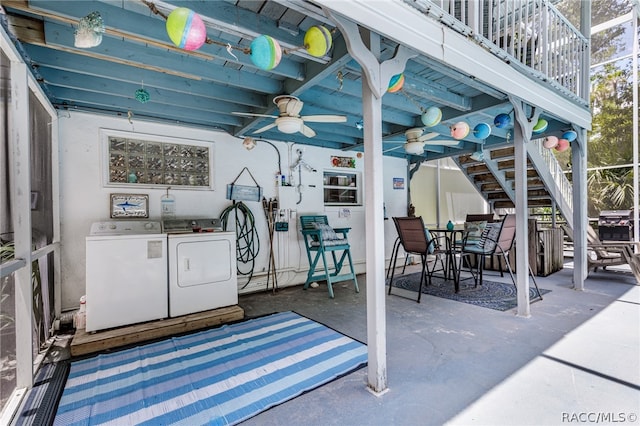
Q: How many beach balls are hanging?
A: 12